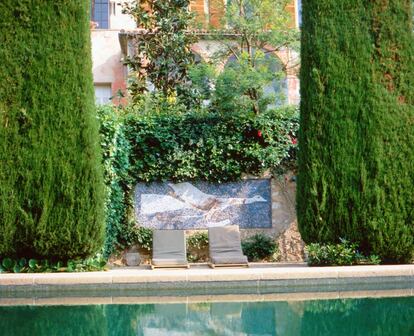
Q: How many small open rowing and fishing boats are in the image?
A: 0